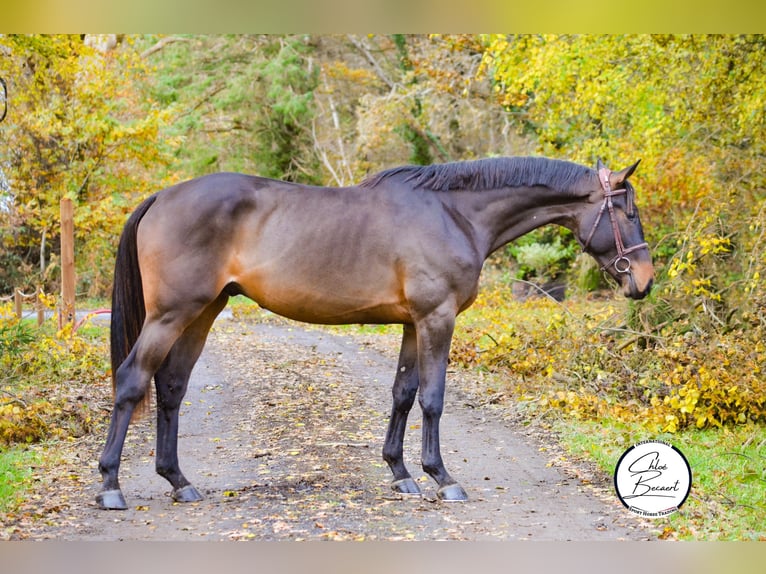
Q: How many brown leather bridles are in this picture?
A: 1